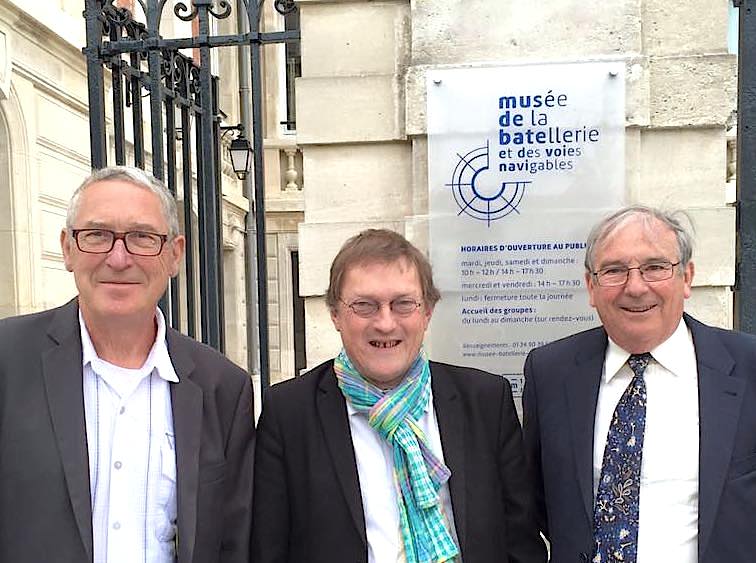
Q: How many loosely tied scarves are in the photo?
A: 1